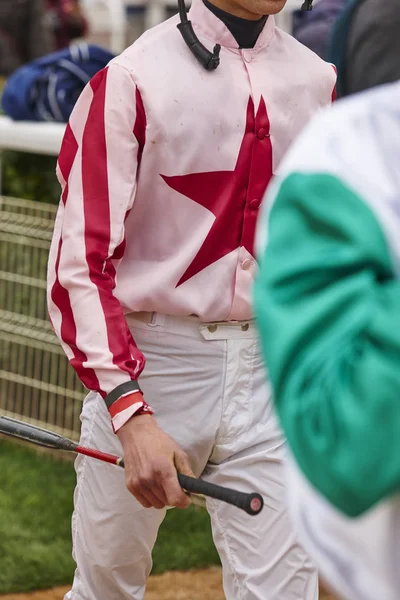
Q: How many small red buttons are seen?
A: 2